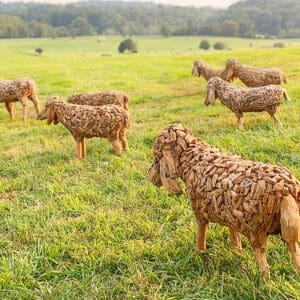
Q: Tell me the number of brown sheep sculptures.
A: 7